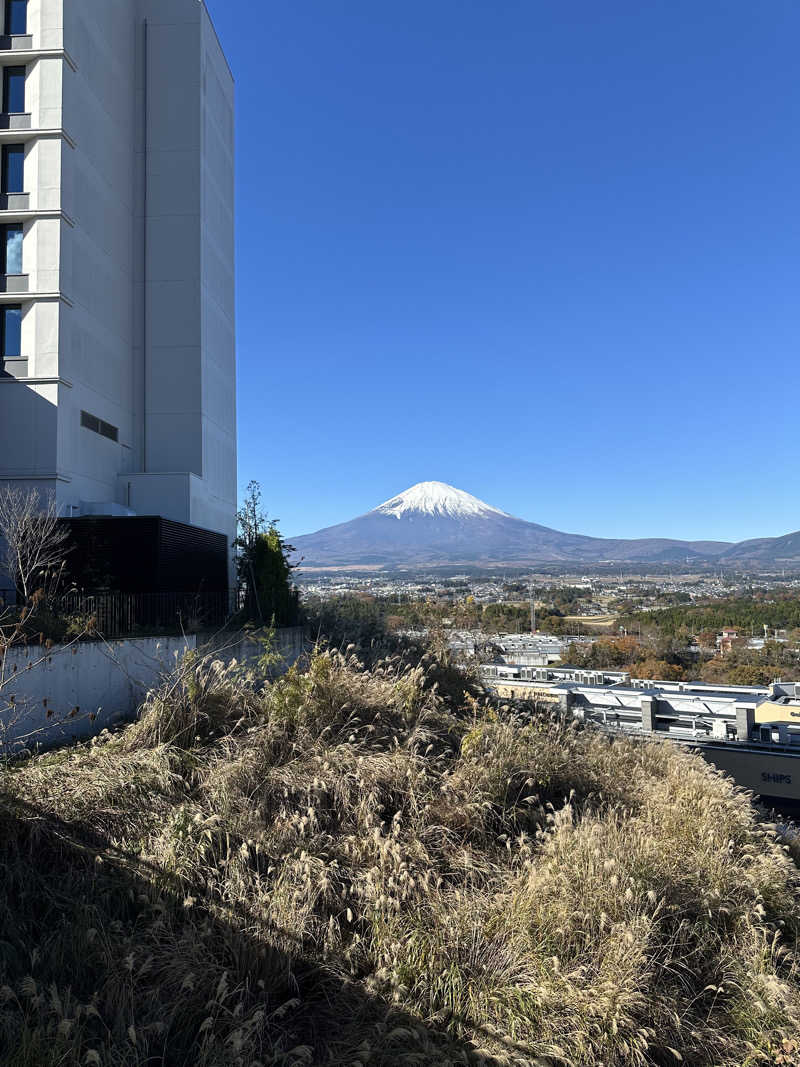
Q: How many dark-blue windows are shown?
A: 5